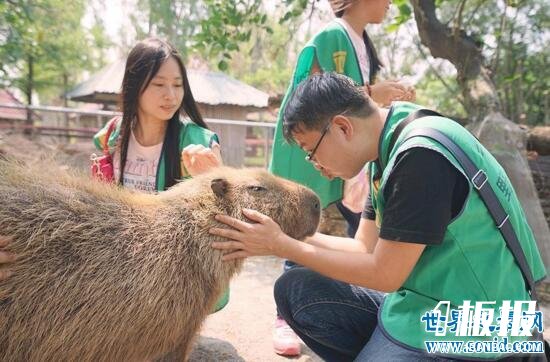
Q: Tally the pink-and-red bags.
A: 1